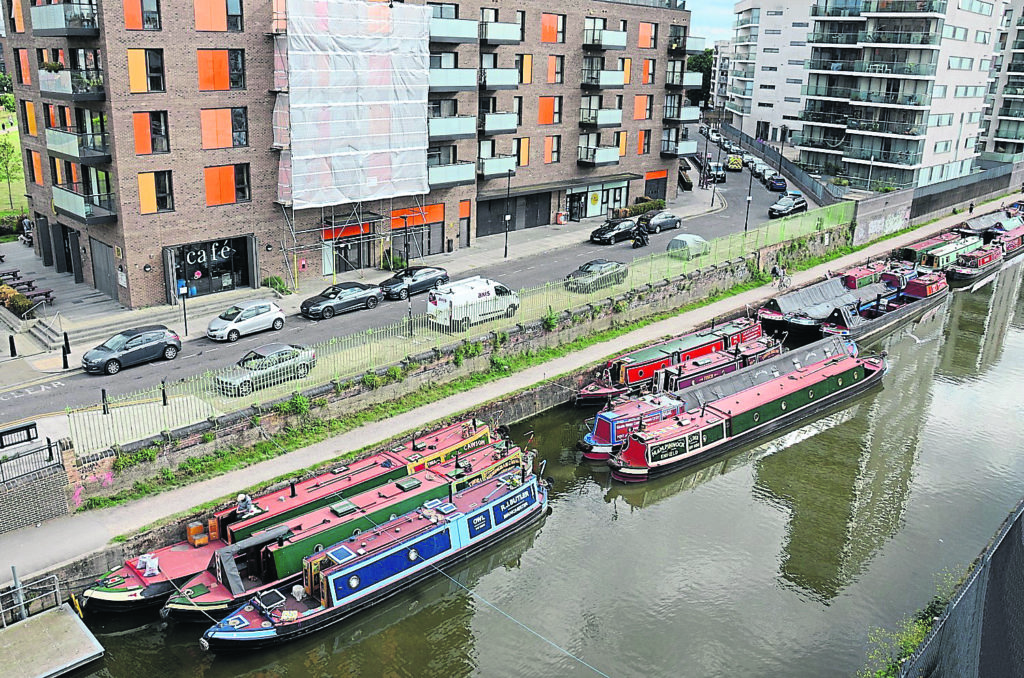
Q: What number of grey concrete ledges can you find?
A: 1